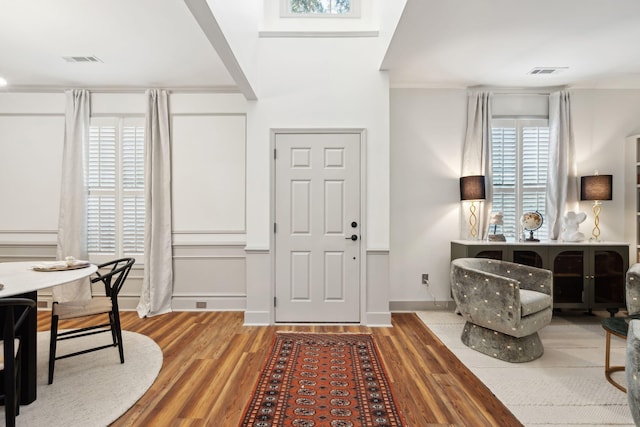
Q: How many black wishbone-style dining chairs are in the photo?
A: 2